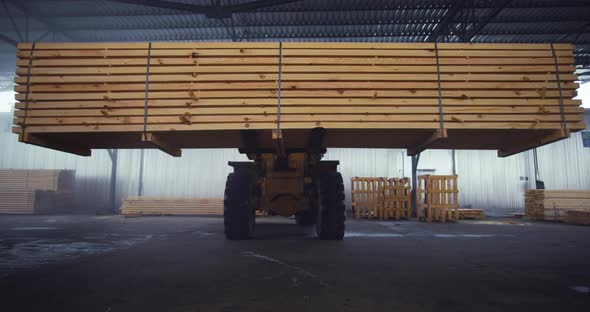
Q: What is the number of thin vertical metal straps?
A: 5